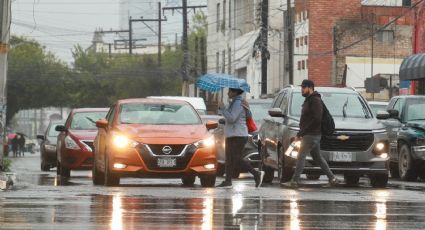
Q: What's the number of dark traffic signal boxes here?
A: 0